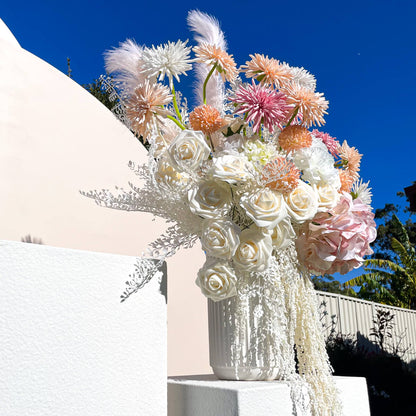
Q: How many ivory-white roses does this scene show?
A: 11